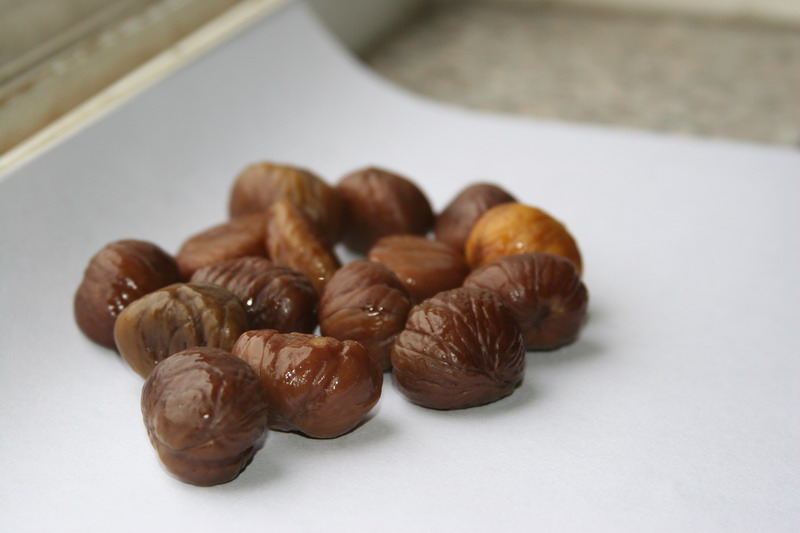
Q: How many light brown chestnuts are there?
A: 1